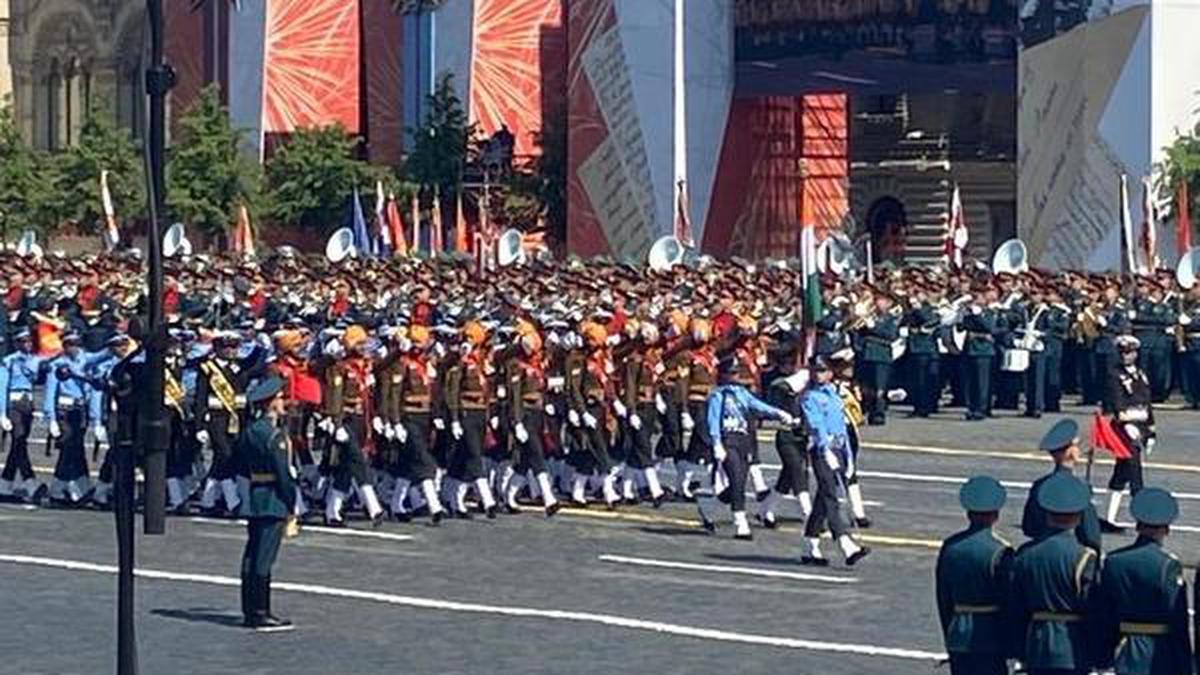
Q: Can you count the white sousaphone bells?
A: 8